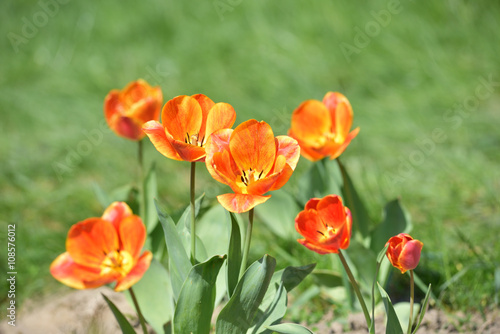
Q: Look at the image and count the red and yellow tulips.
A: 7